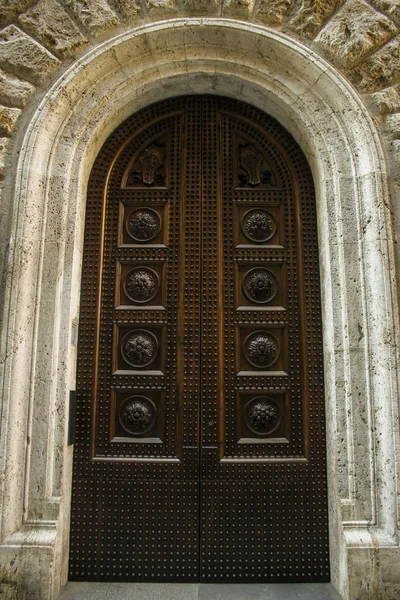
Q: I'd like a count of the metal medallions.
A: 8